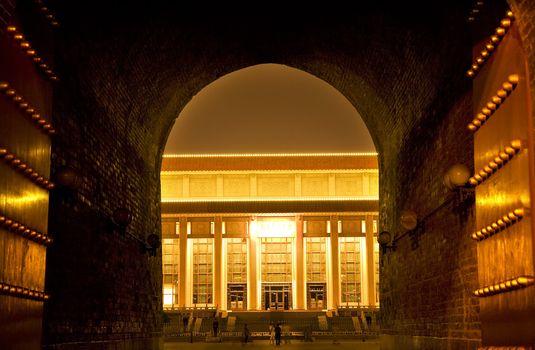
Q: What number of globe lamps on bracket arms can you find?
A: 6